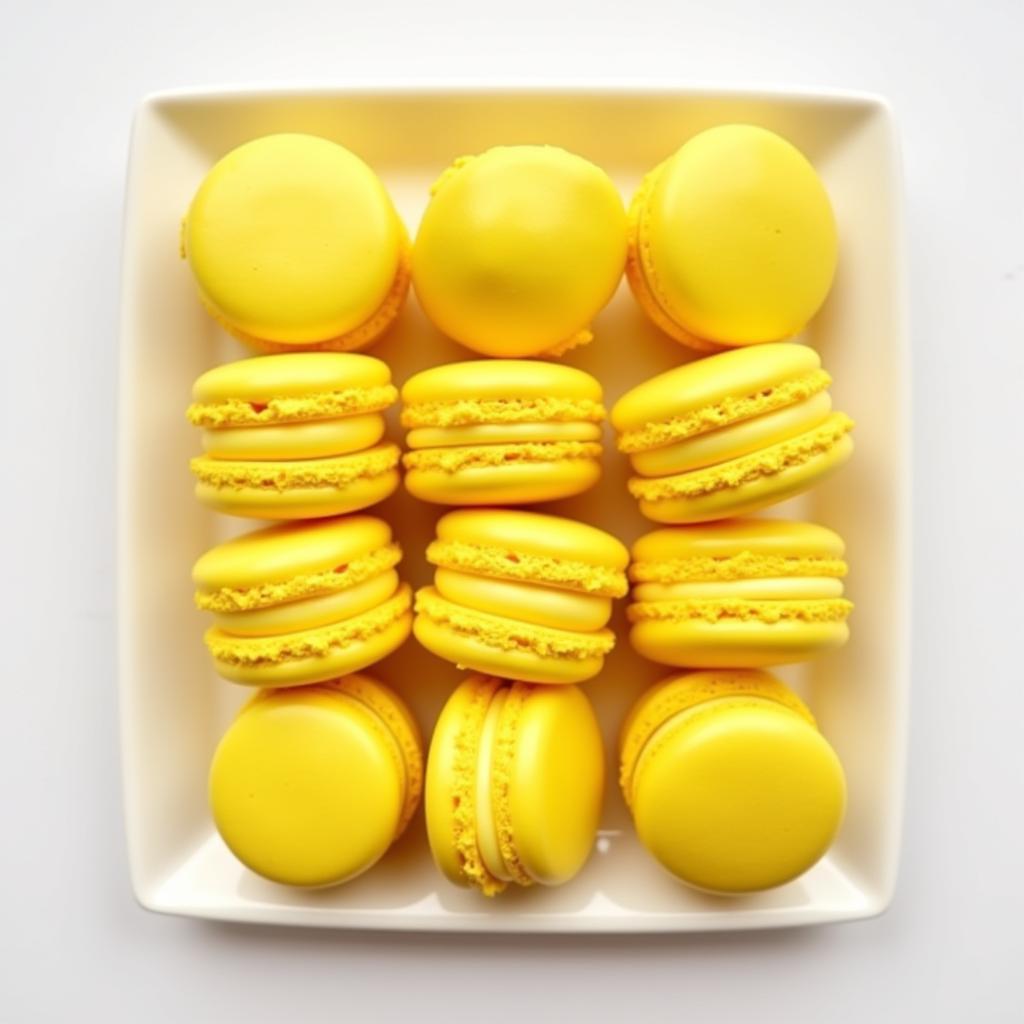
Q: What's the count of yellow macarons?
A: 12